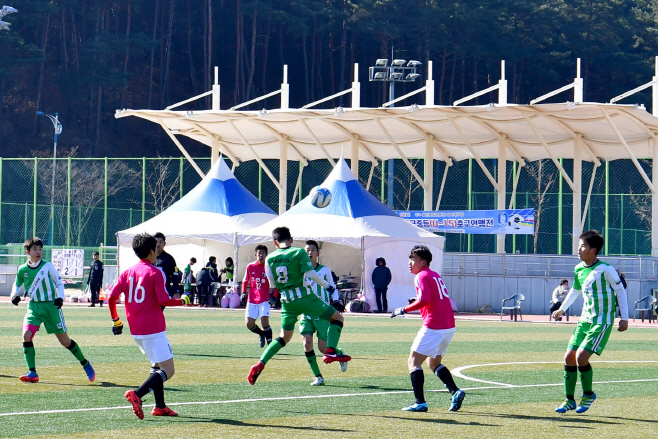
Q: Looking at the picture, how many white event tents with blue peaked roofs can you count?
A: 2